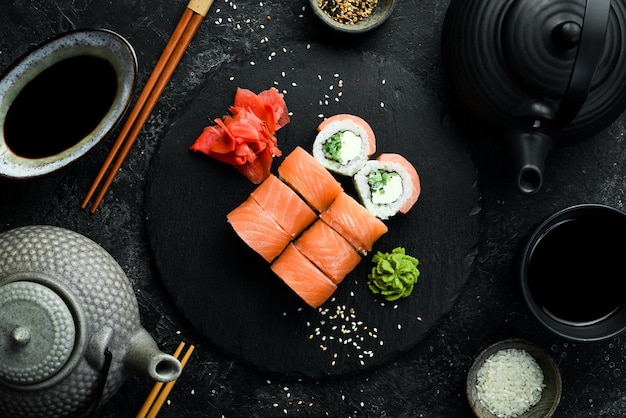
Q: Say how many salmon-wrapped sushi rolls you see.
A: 8